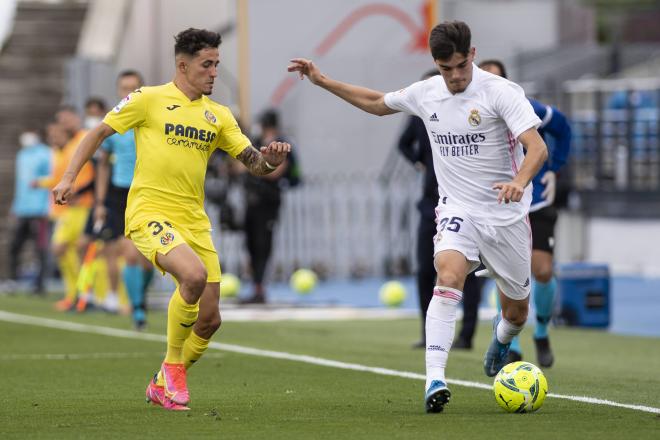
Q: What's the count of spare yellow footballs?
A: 3